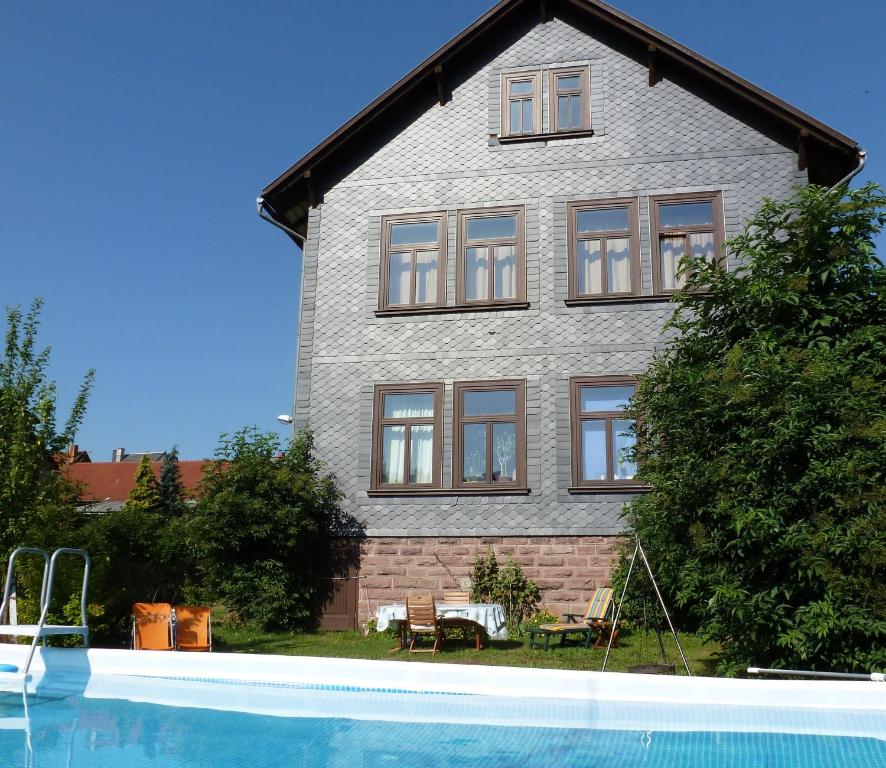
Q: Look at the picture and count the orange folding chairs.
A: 2